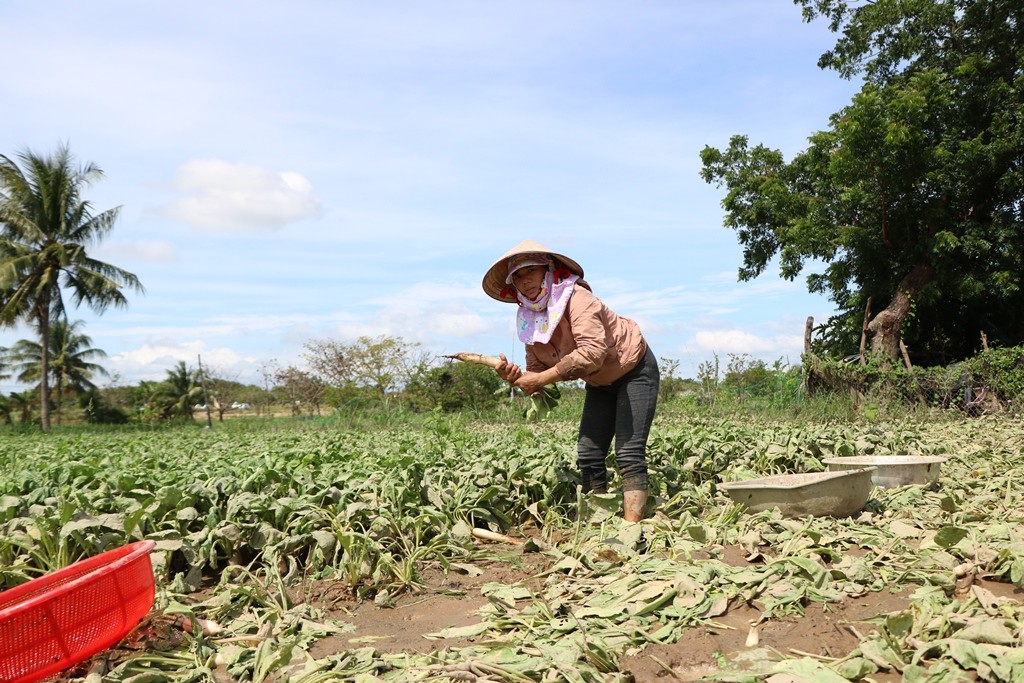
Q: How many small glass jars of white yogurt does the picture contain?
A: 0